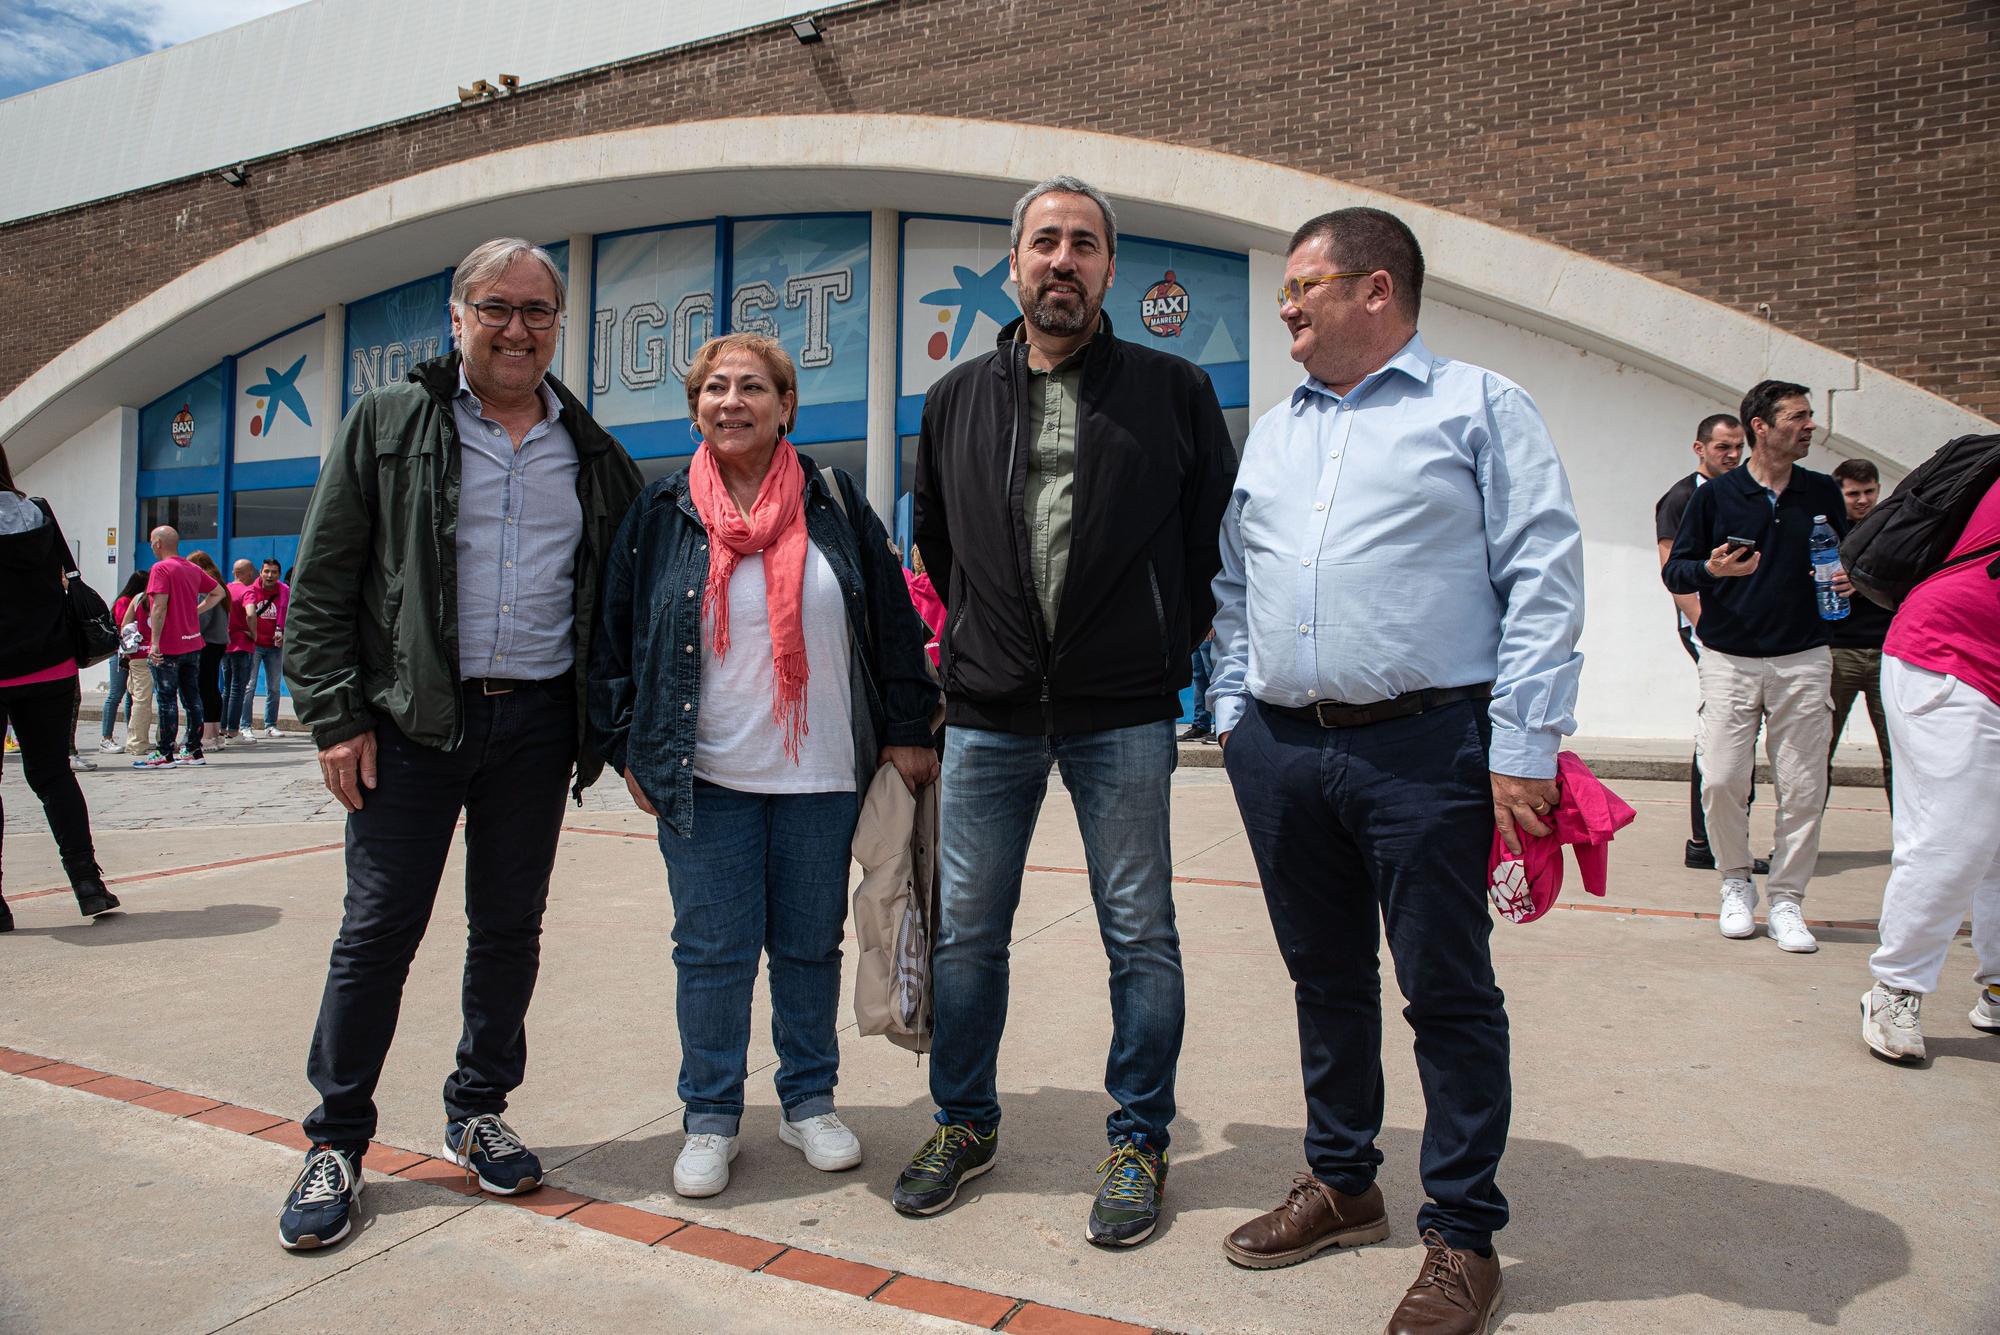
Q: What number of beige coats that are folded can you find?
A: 1